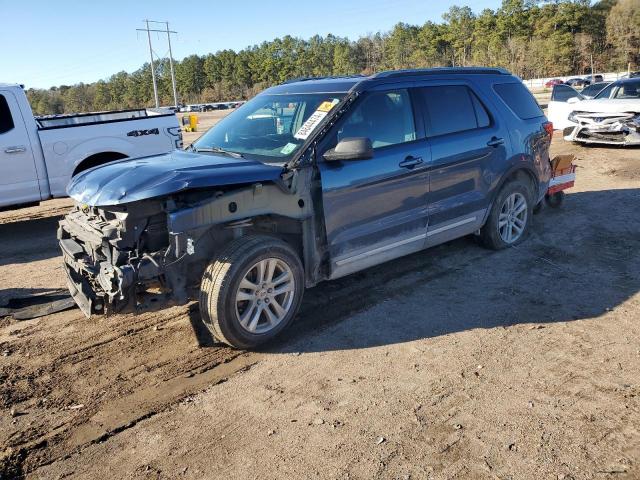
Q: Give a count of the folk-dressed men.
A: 0